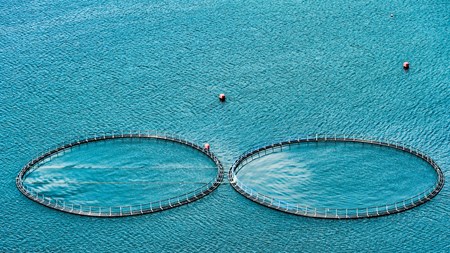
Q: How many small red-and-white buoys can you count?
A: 3